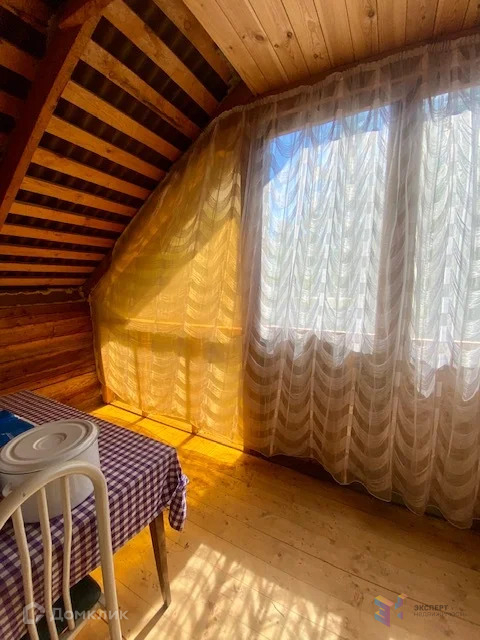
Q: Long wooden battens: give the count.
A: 12